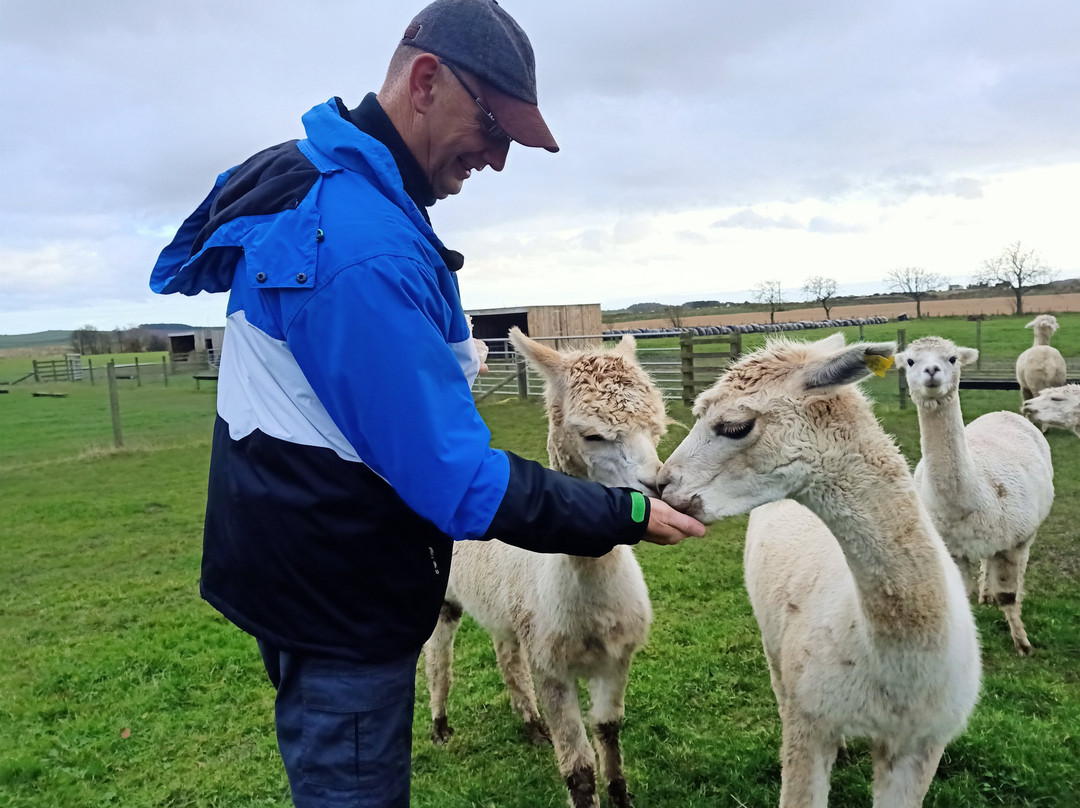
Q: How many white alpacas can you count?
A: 5